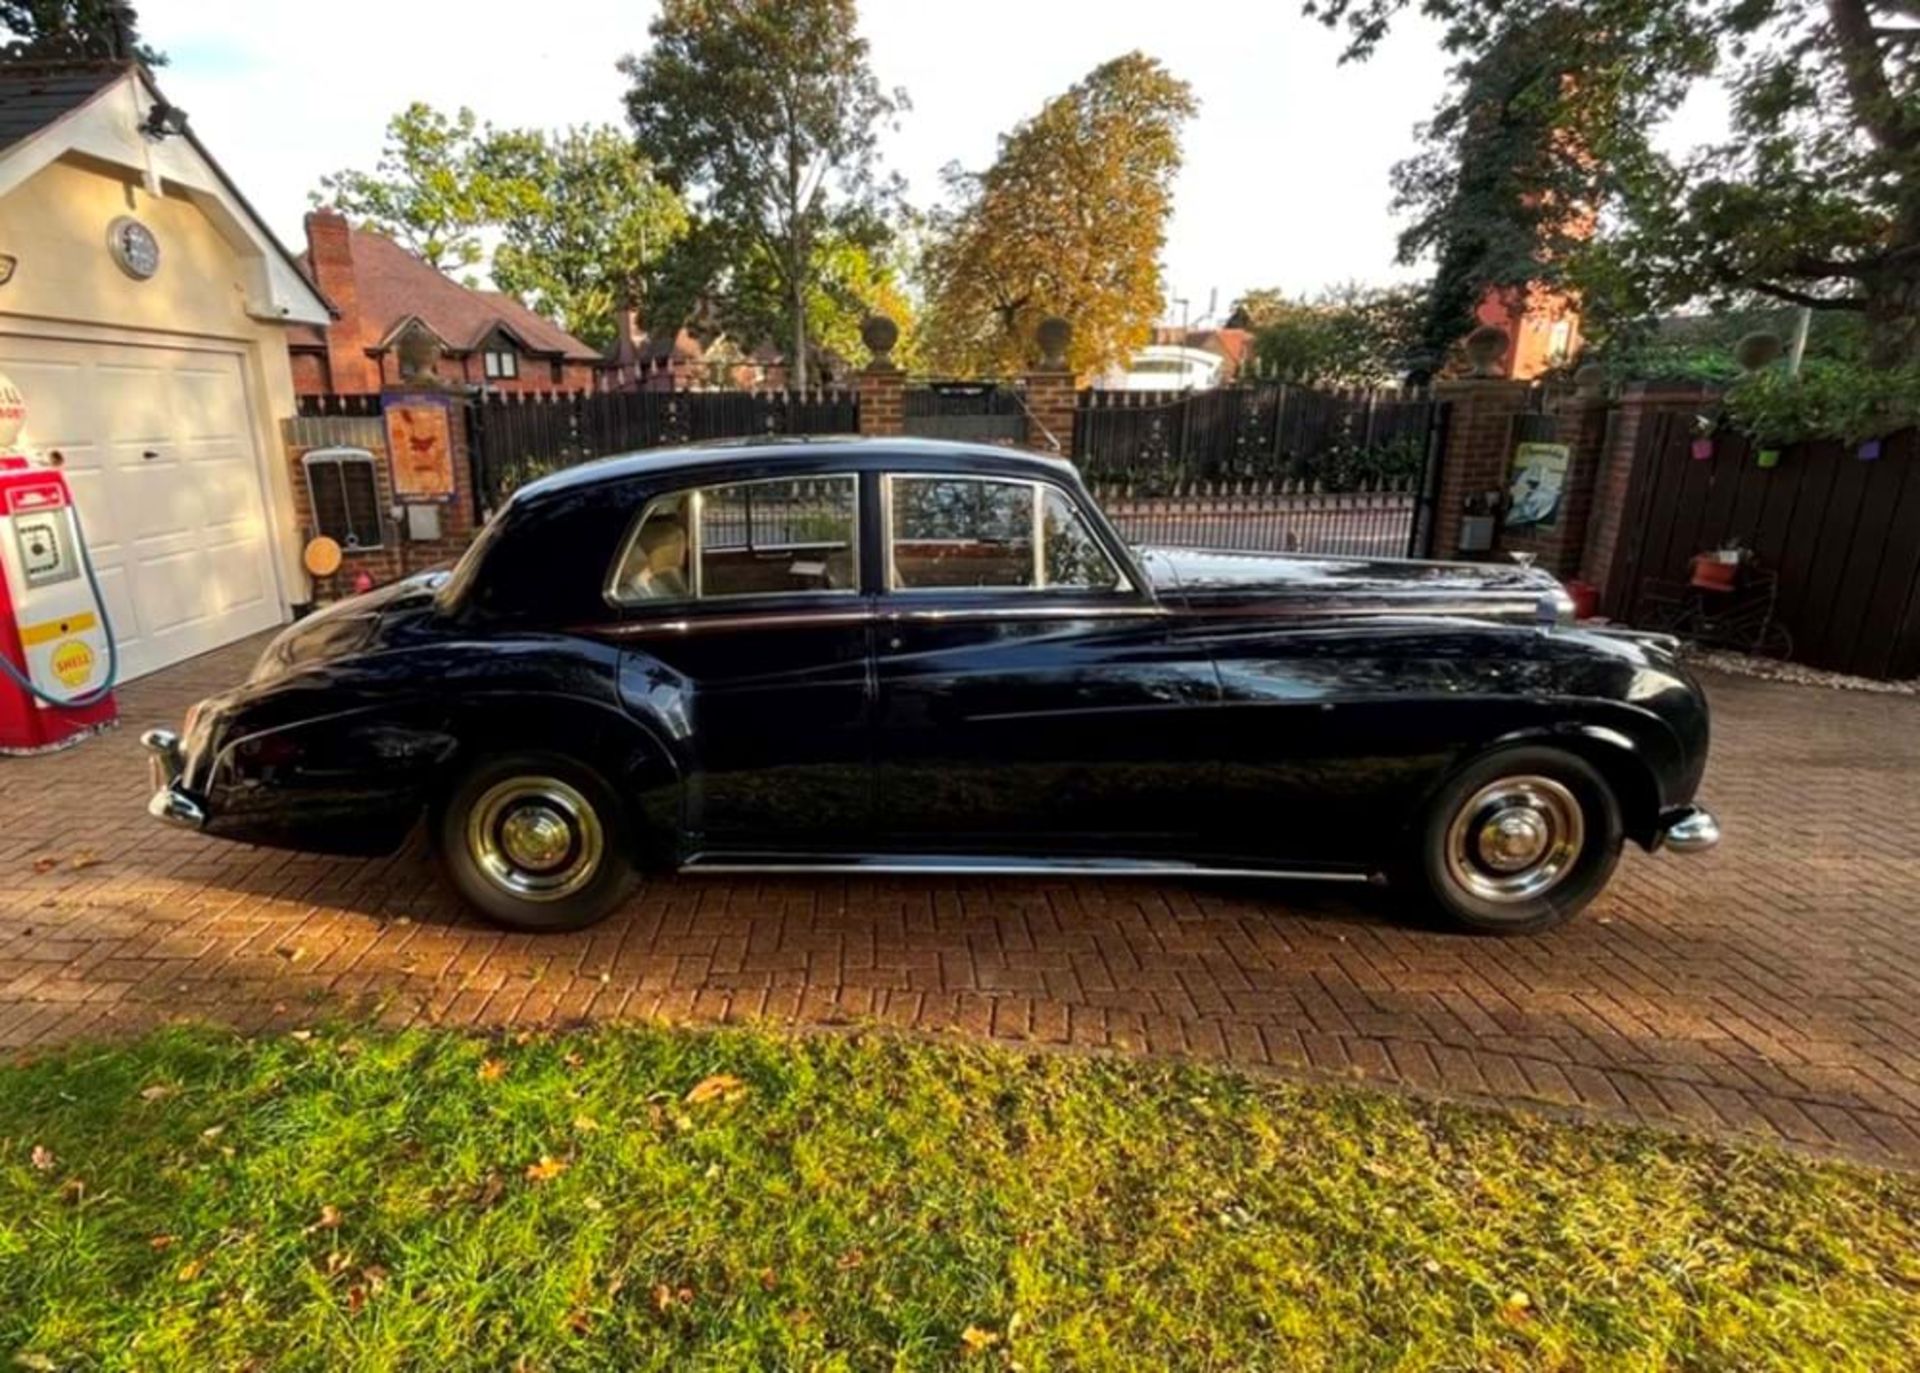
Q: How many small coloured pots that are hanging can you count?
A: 3